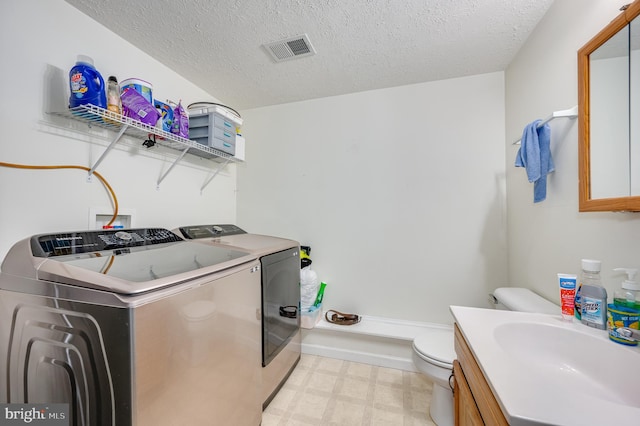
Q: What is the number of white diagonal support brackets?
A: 3